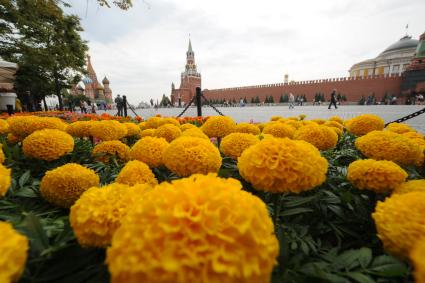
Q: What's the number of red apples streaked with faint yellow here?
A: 0